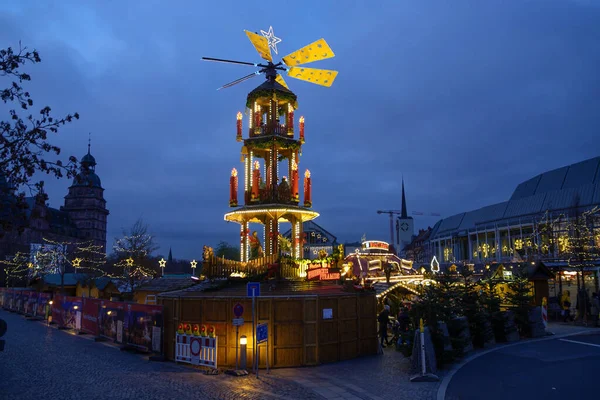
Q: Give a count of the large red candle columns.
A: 8